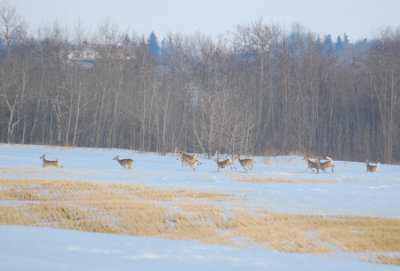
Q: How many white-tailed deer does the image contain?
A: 9